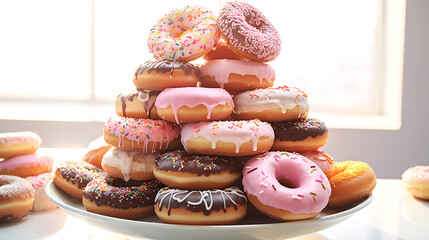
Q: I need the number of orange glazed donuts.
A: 1